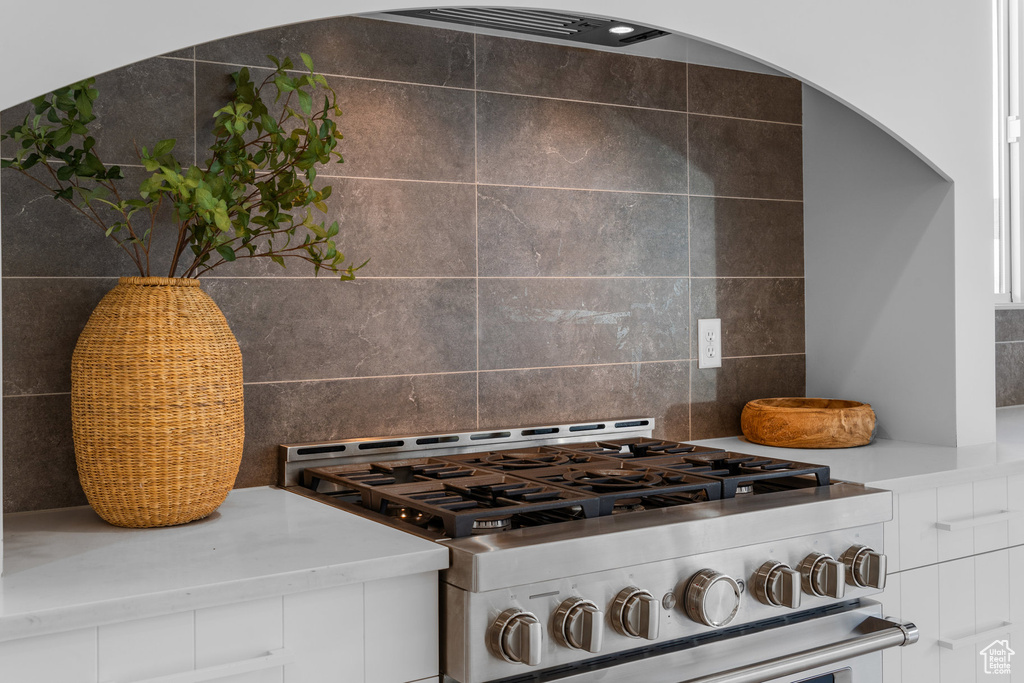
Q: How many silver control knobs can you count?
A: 7